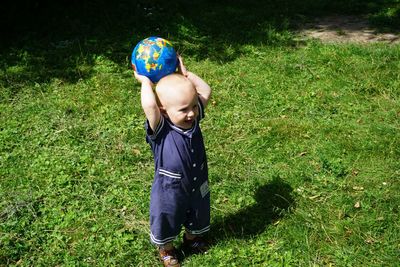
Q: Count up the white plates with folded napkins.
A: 0